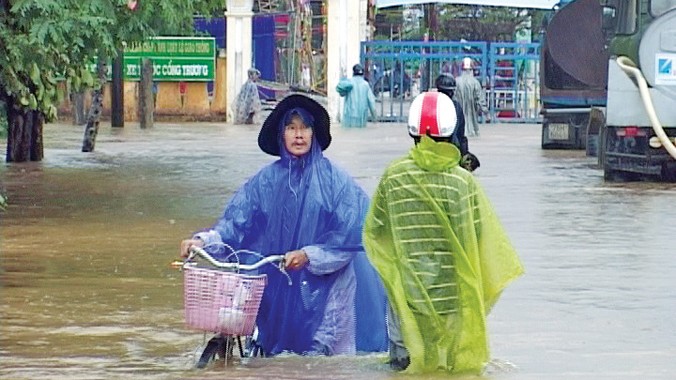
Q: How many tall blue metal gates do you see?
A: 2